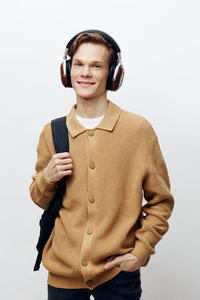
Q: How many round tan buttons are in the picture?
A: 6